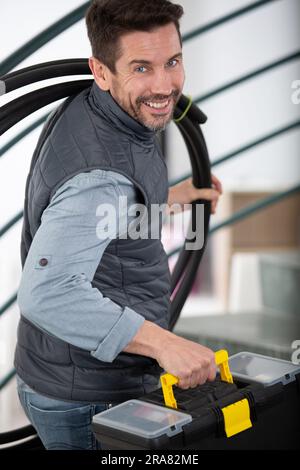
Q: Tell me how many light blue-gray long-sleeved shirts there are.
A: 1